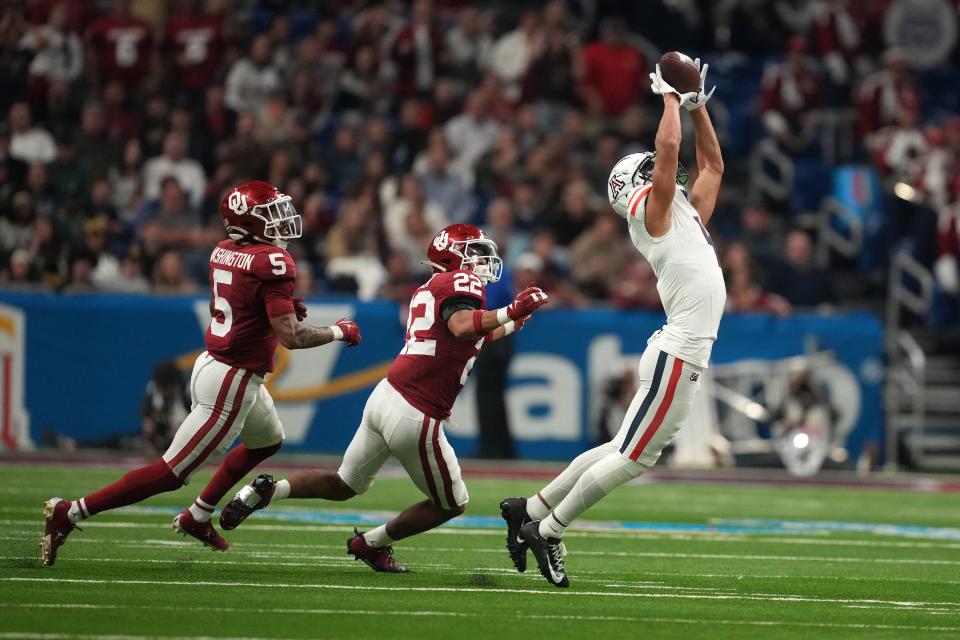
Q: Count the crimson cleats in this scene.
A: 4